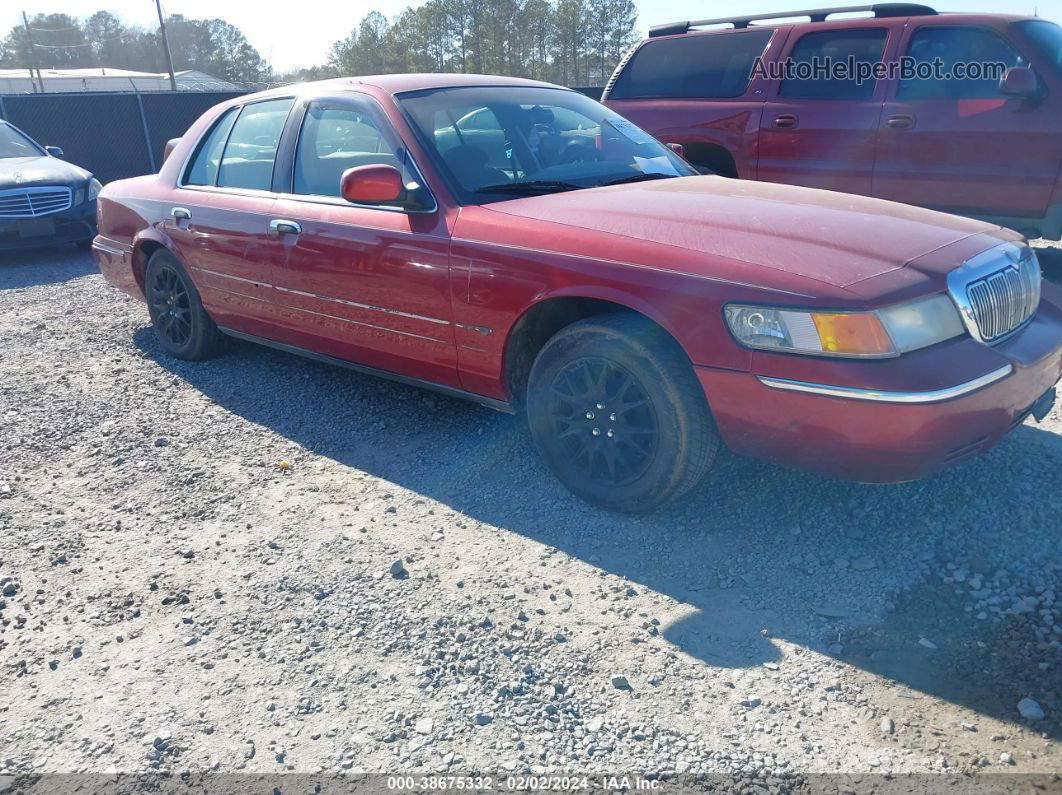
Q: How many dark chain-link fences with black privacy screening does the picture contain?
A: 1